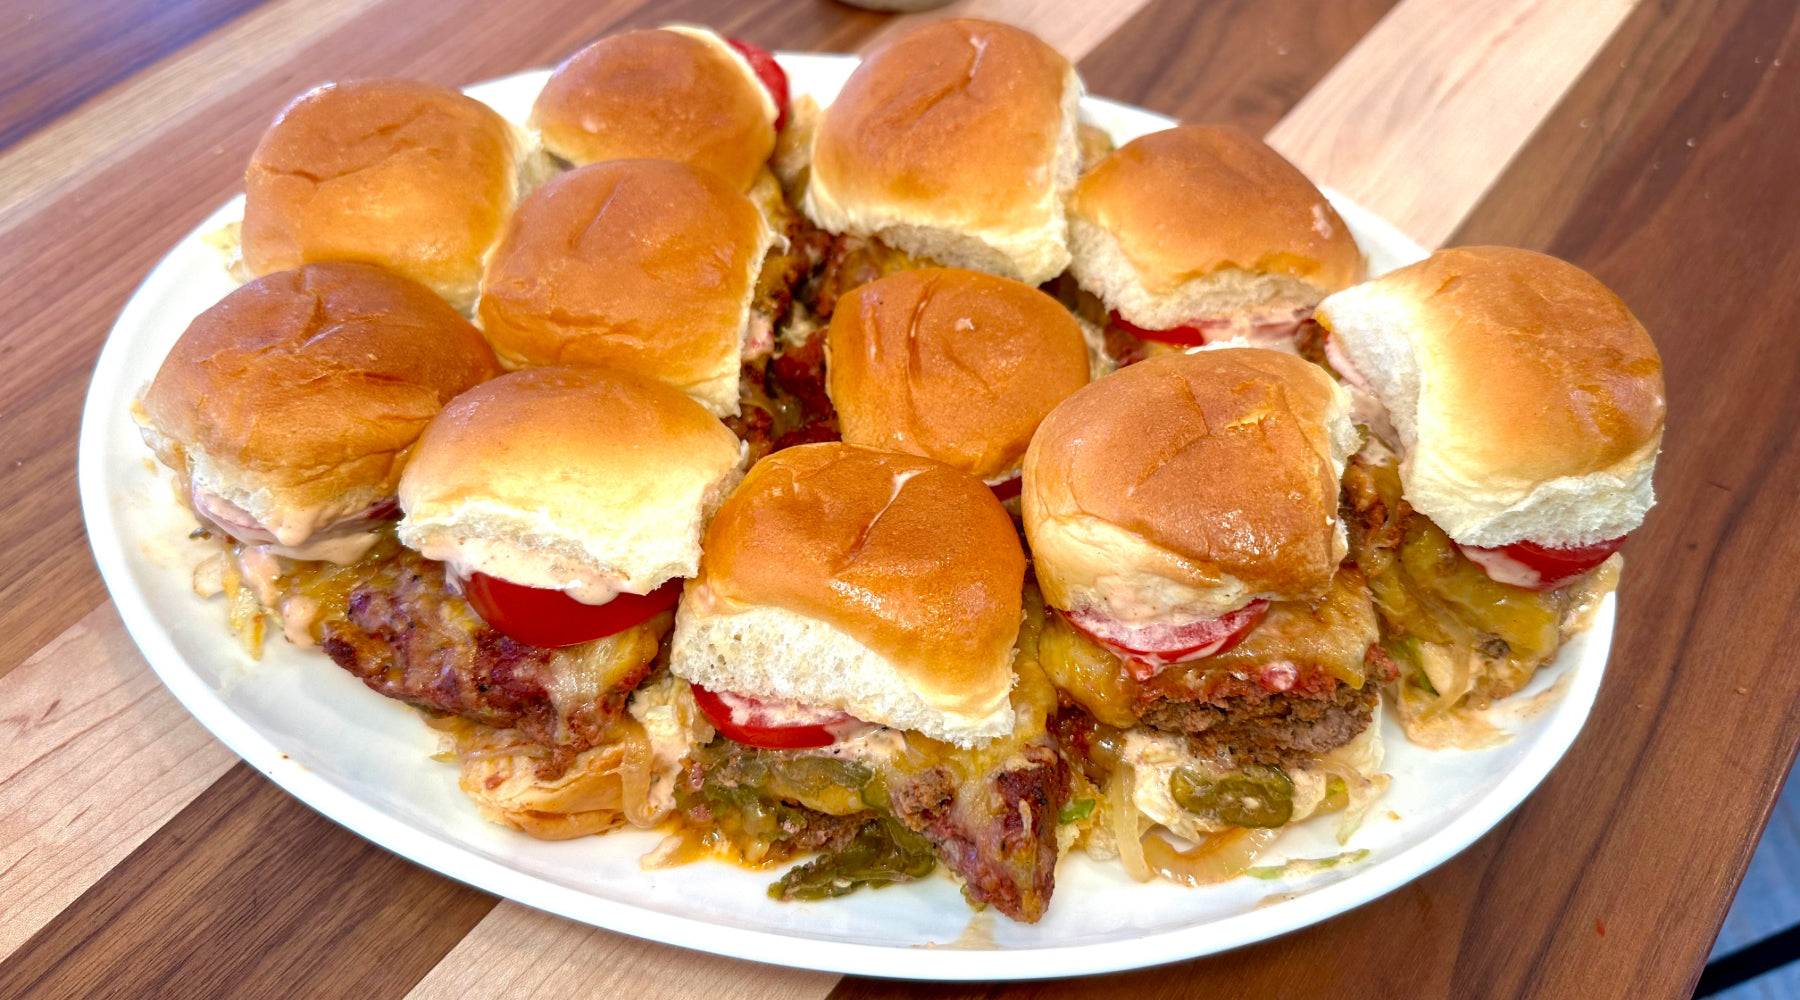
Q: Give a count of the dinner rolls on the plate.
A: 11